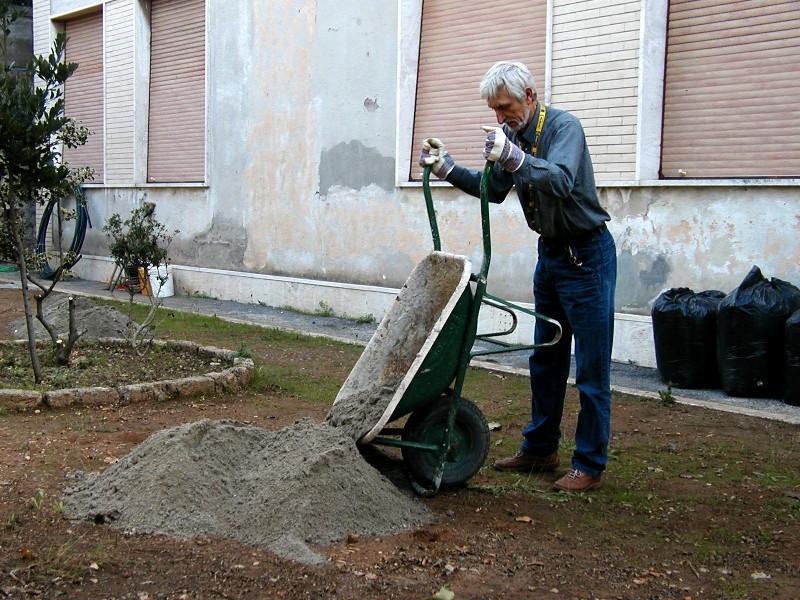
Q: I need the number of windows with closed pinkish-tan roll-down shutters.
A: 4